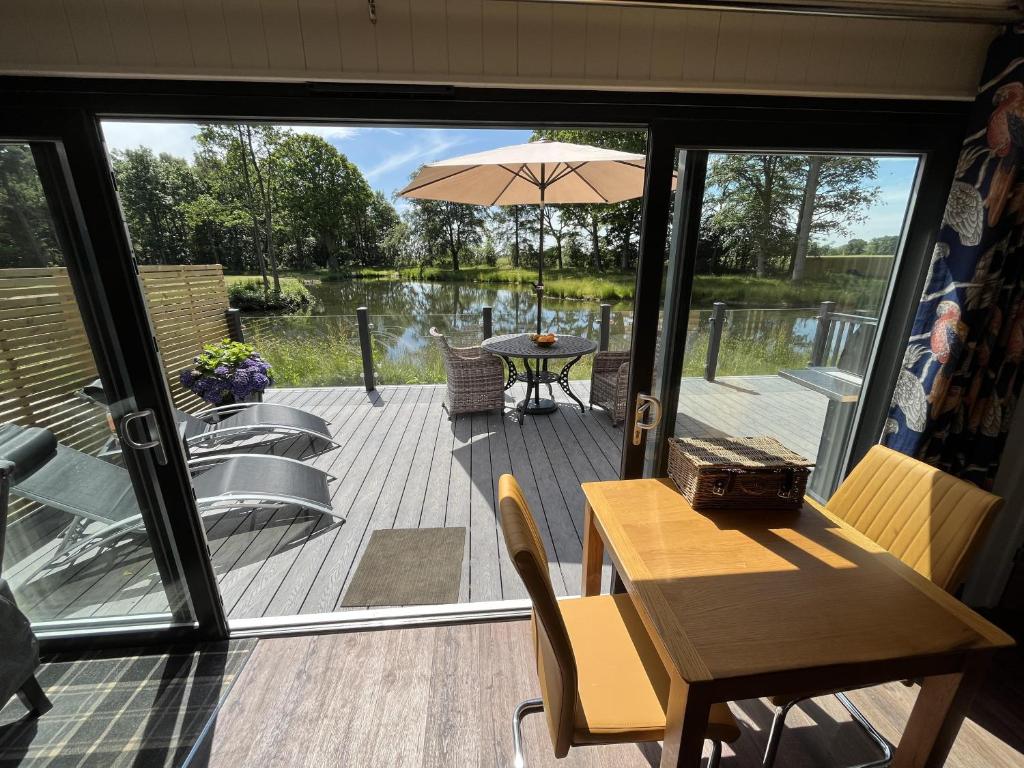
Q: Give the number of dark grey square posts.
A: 6